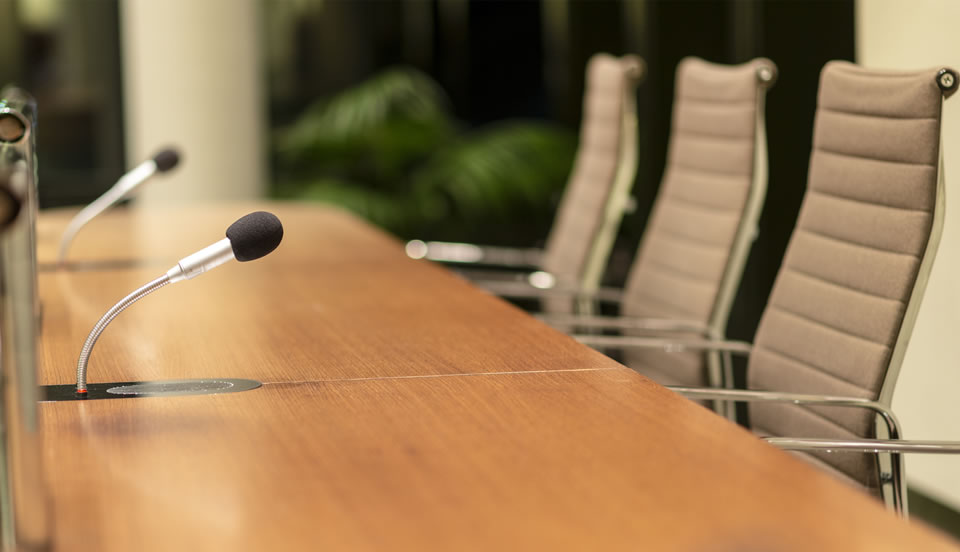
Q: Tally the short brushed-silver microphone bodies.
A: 2